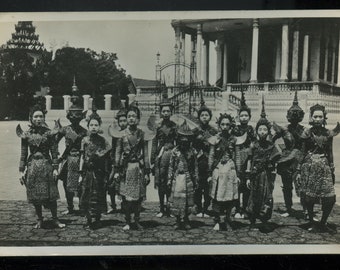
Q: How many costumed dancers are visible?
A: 13